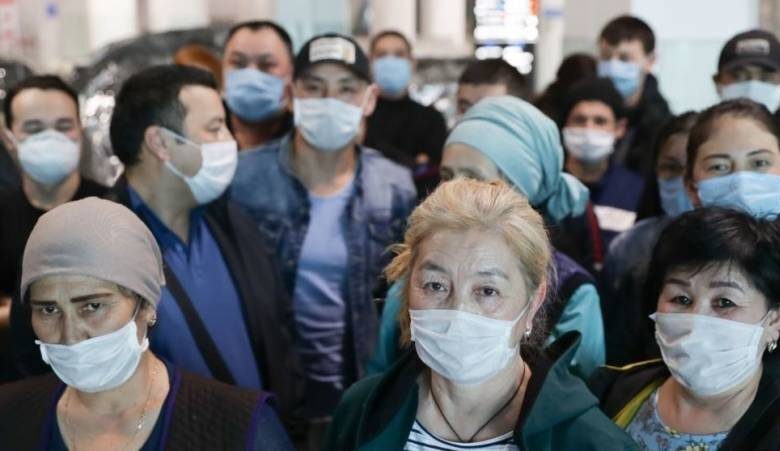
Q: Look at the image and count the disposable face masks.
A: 13